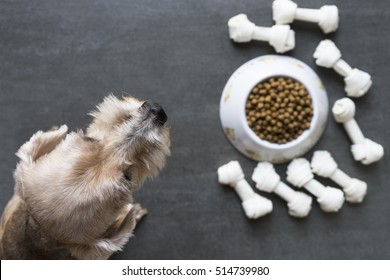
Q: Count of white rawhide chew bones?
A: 8